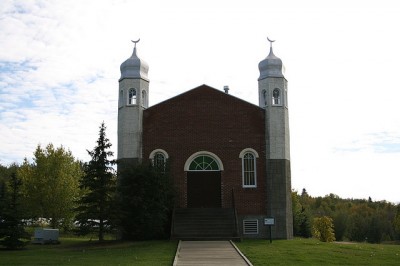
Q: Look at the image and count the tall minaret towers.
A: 2